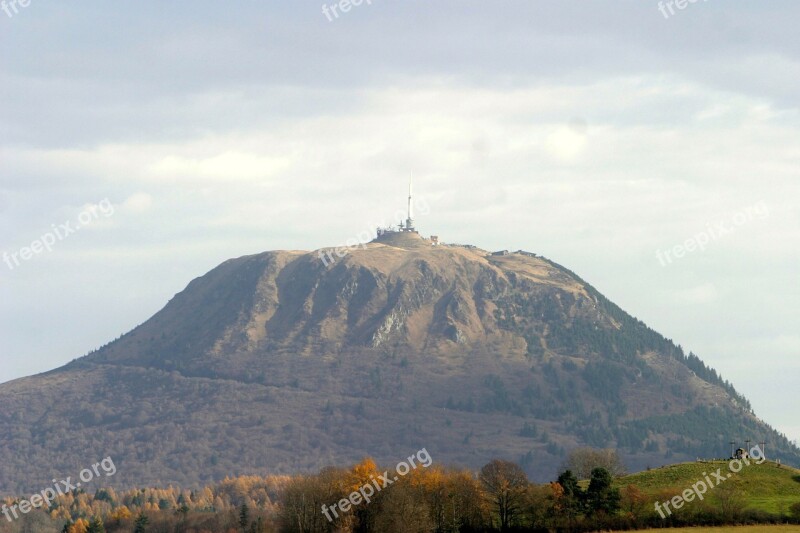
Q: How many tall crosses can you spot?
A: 3